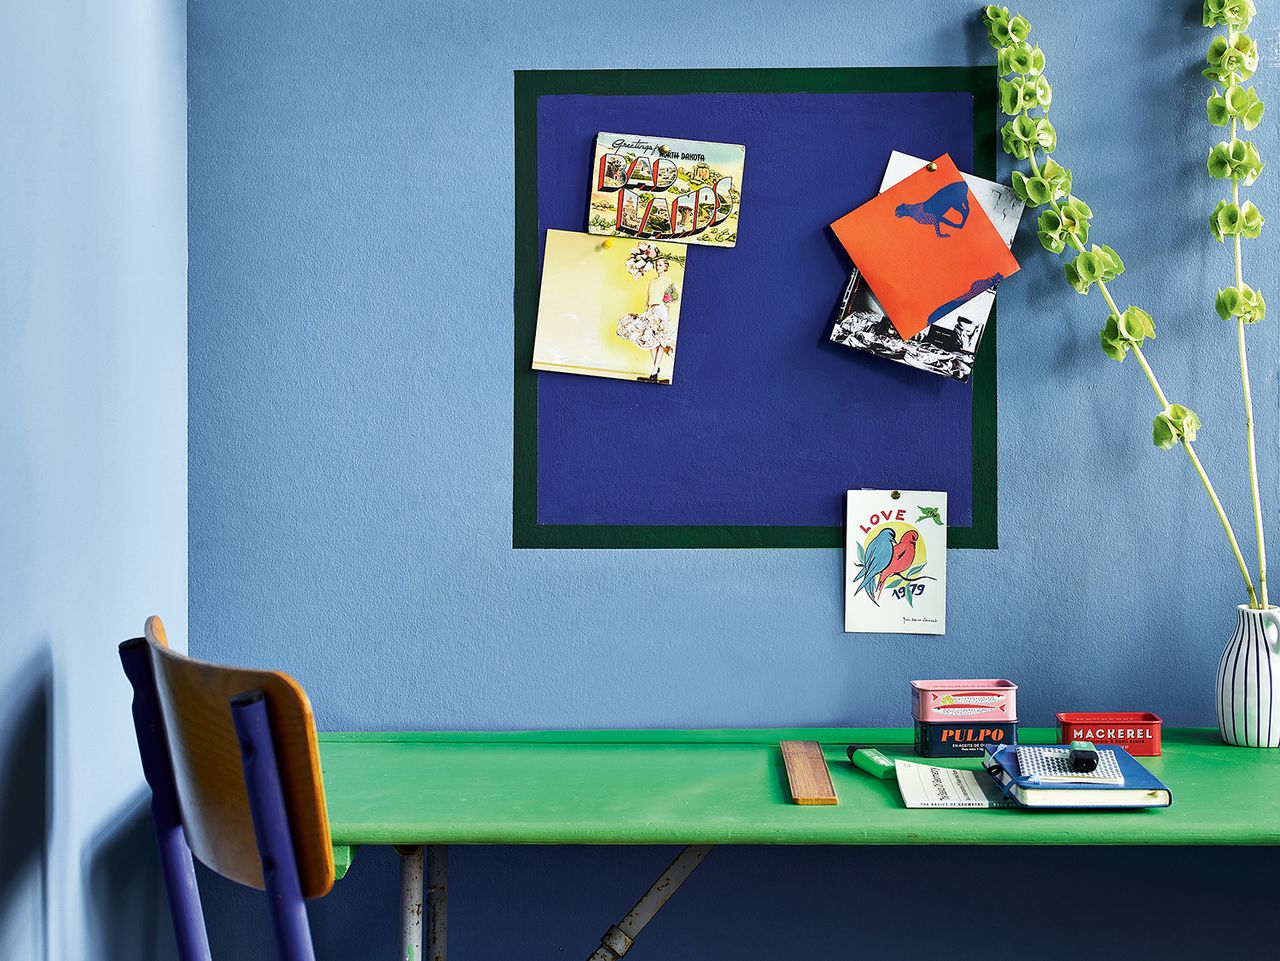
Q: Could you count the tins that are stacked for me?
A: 2